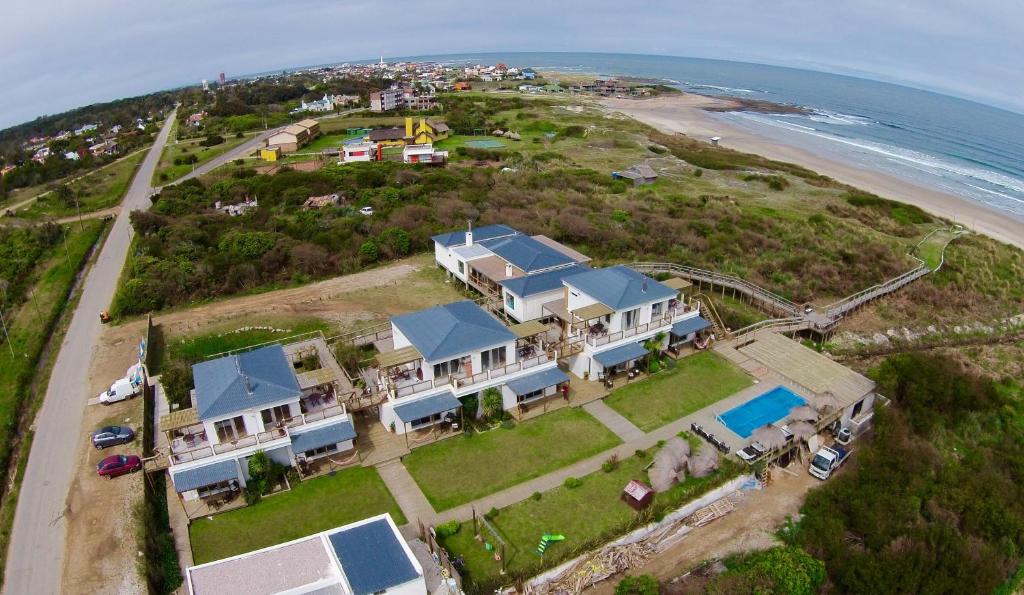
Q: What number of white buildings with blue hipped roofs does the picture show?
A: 4